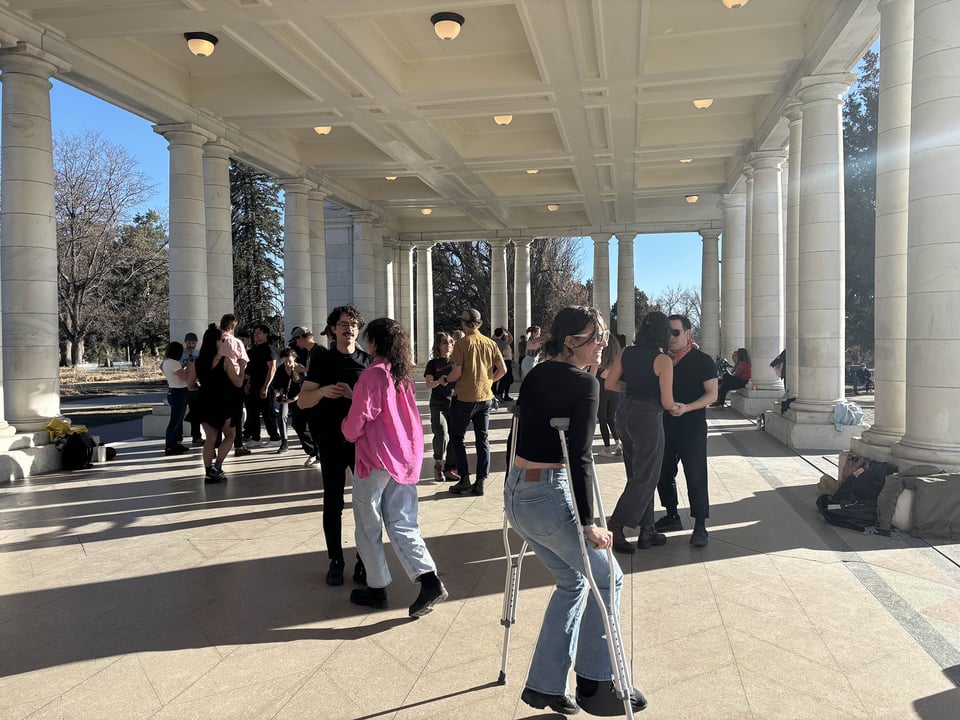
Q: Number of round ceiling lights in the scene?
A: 12